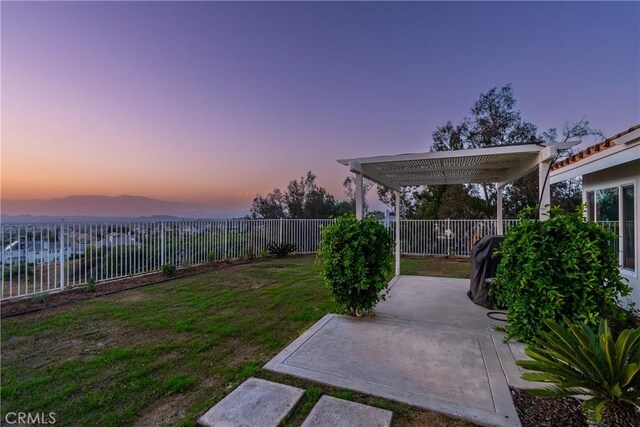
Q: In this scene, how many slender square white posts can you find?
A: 4